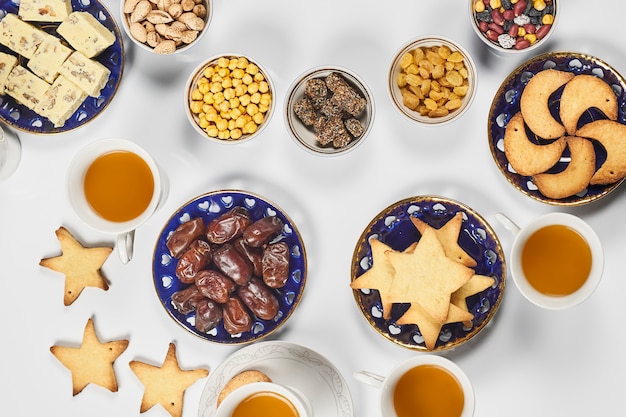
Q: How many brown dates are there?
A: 12